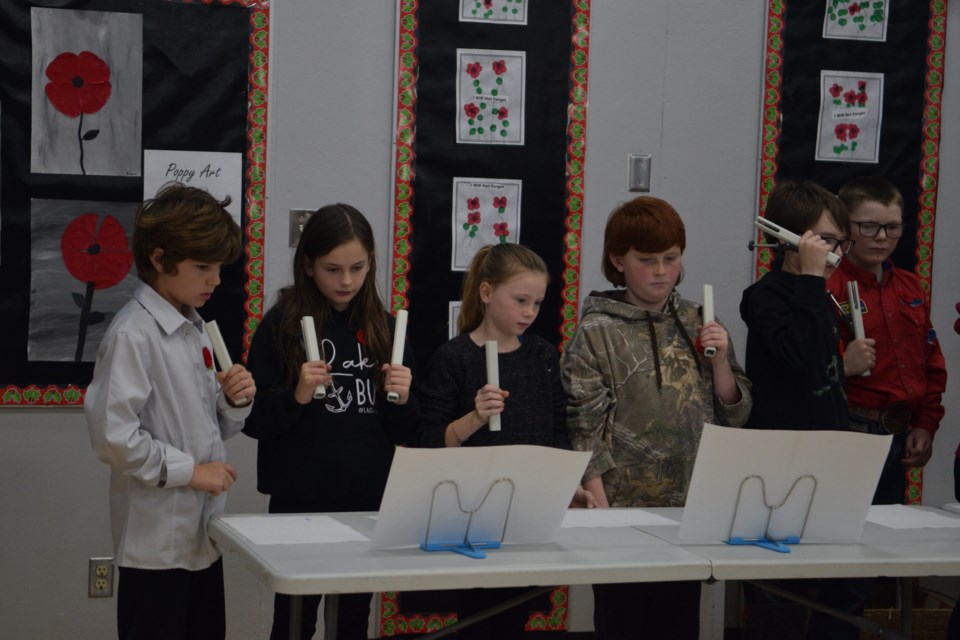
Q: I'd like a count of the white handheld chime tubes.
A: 7